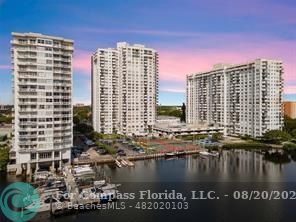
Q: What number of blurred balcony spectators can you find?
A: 0